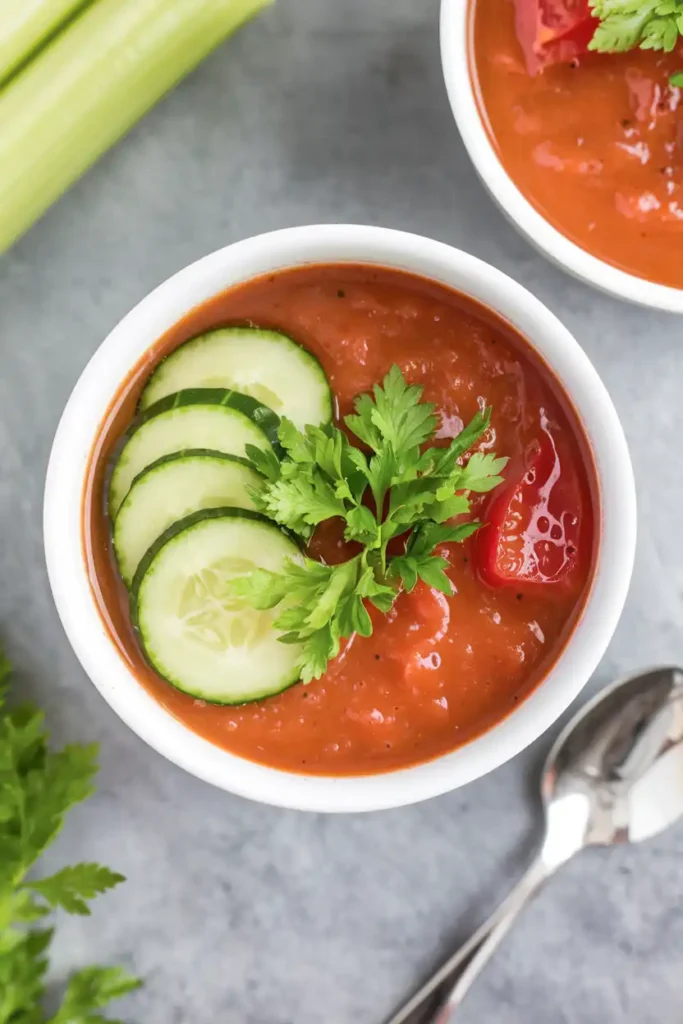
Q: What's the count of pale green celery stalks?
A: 2